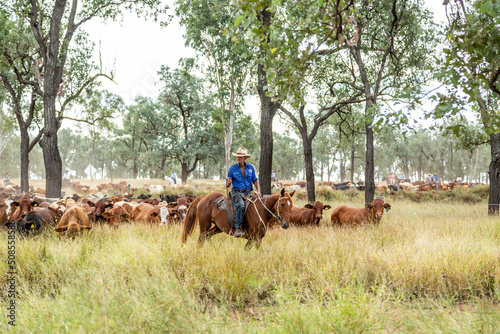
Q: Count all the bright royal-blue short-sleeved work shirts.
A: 1